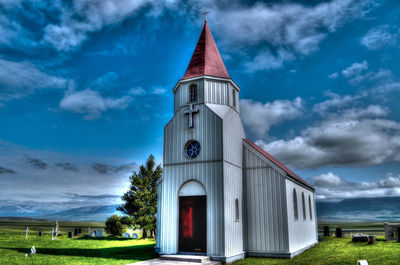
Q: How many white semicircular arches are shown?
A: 1